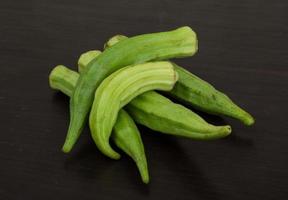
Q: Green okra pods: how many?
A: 5